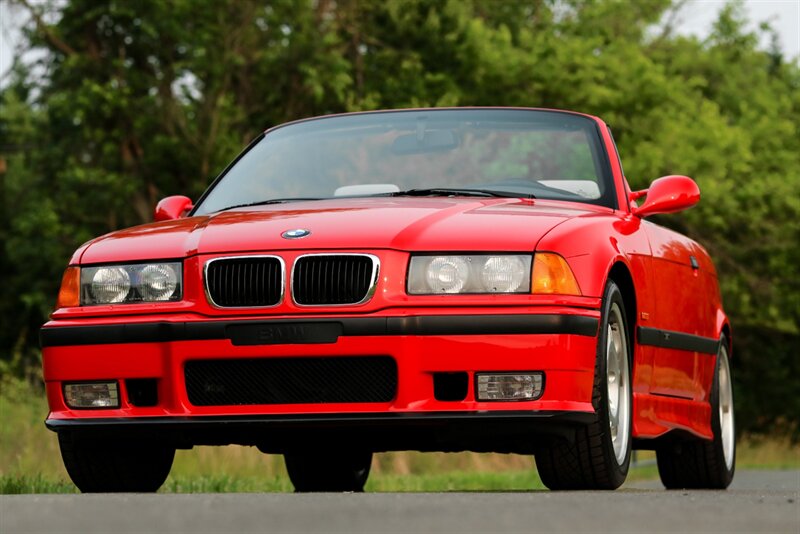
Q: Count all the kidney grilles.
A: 2